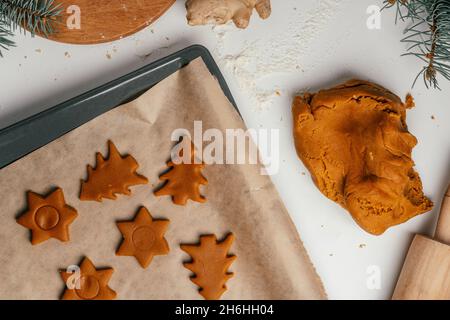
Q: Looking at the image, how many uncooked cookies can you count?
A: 6